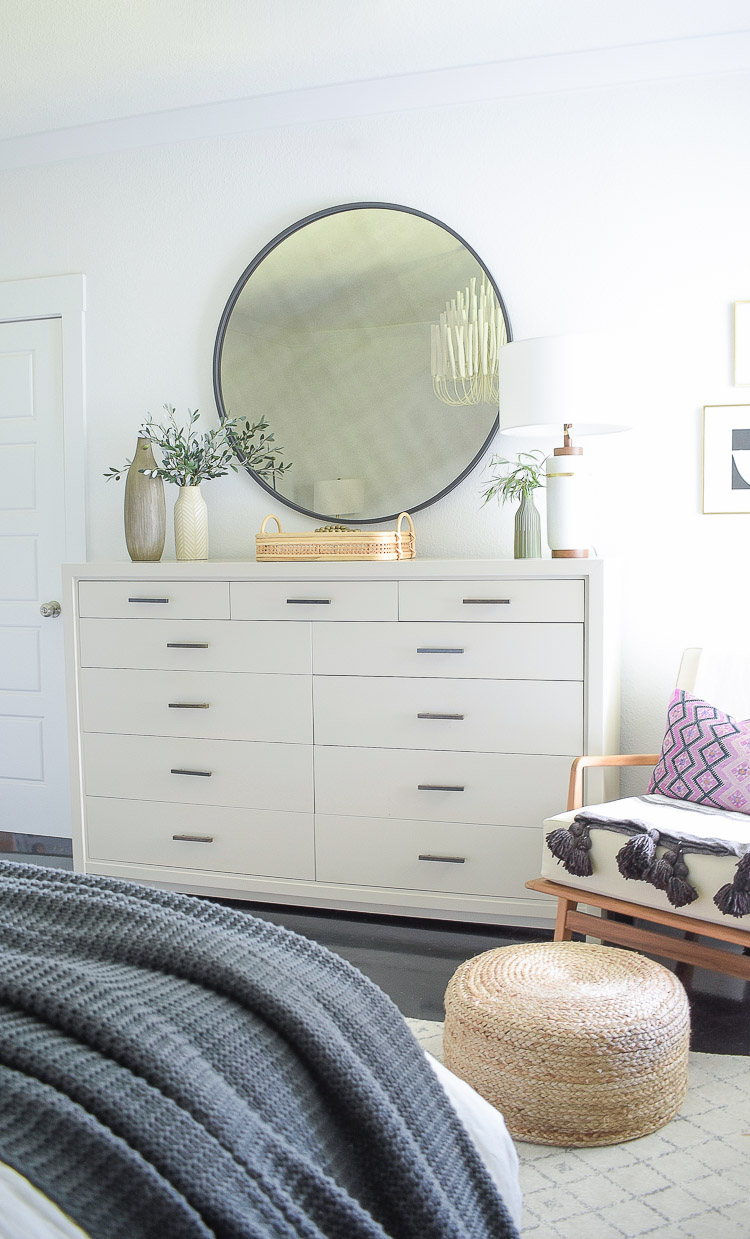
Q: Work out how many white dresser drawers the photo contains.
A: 11